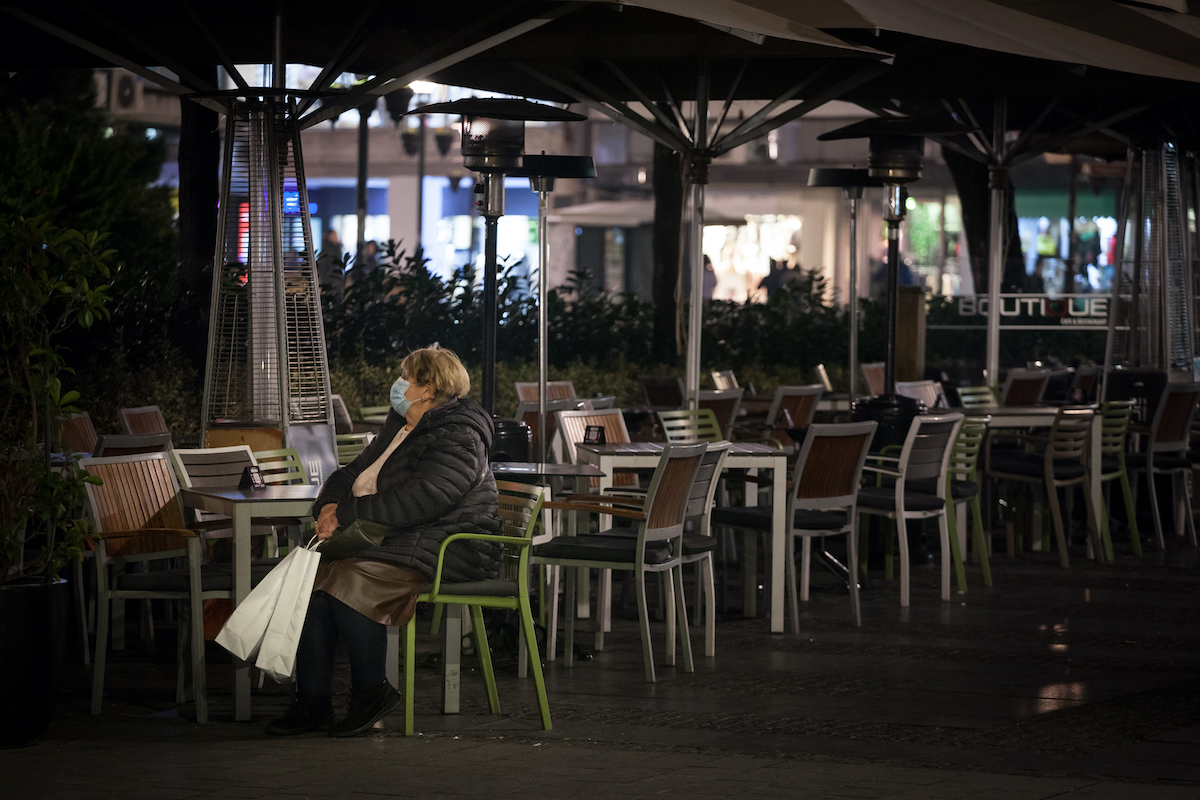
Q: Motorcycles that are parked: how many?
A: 0